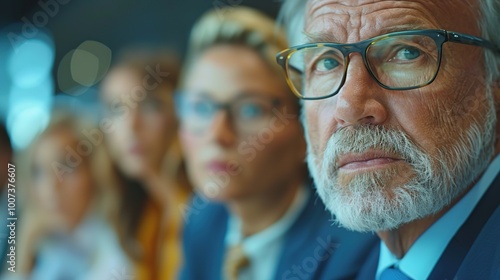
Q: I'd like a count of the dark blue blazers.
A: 2